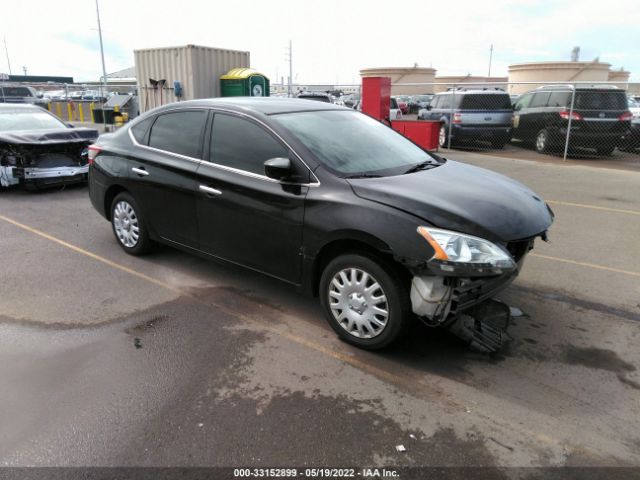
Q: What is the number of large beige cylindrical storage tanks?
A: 4